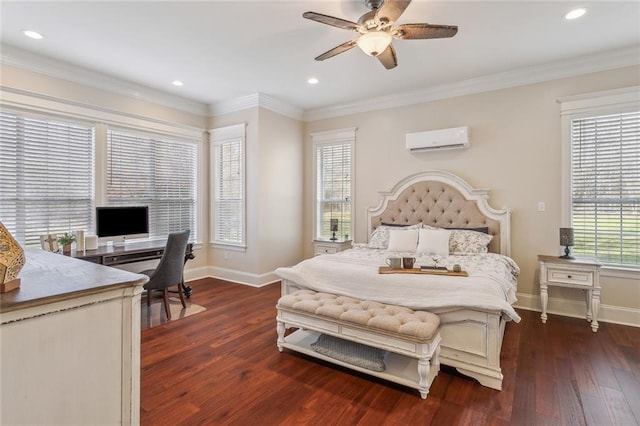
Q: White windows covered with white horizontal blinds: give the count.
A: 5